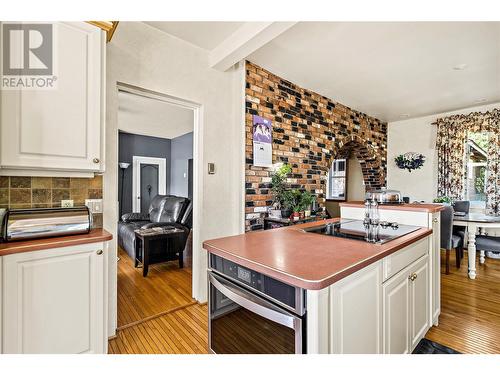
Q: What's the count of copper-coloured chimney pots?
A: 0